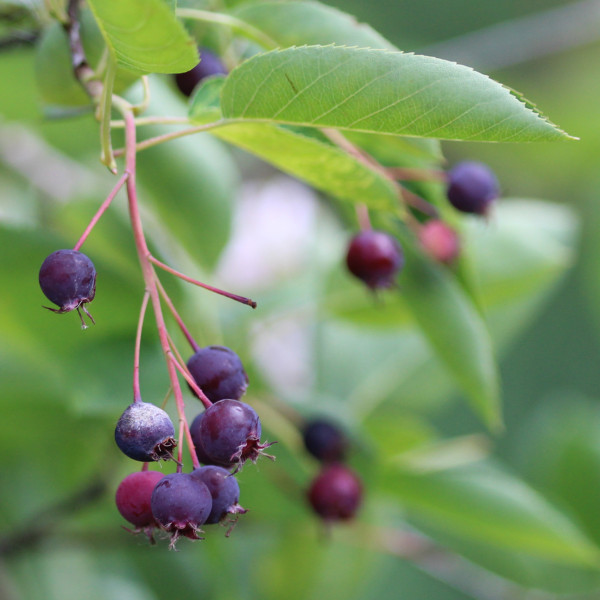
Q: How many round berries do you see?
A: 14